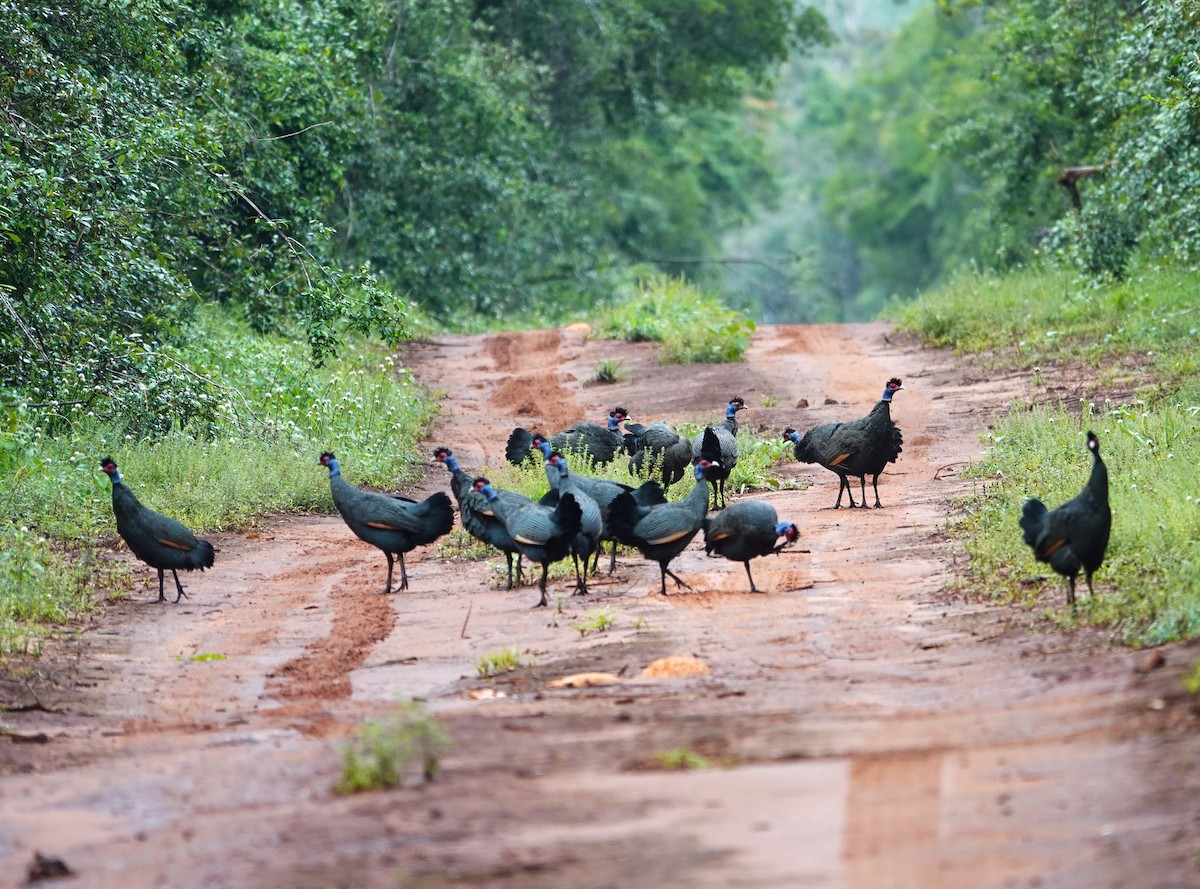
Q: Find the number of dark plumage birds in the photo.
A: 14